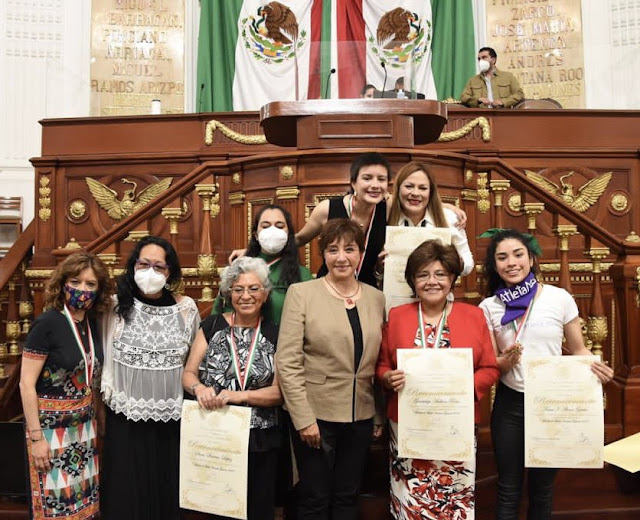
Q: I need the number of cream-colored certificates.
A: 4